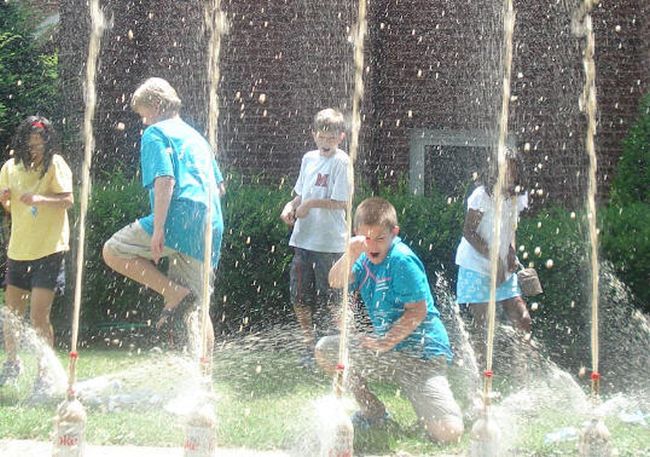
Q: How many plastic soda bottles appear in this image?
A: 5